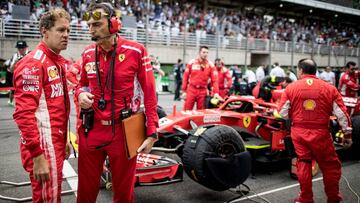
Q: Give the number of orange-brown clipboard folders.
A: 1